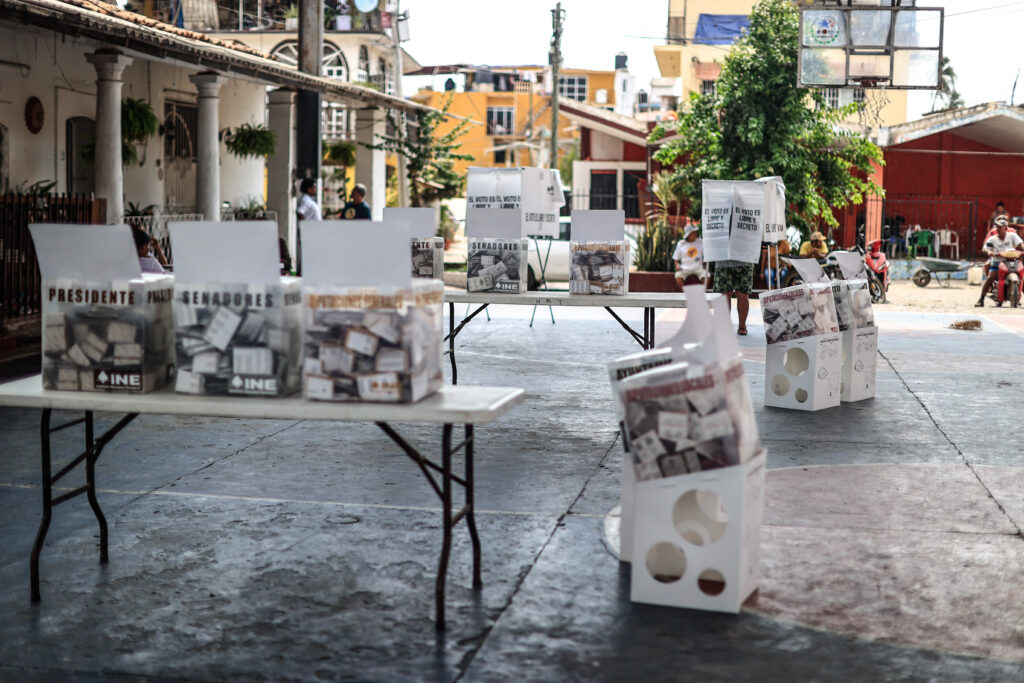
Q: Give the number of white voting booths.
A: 2